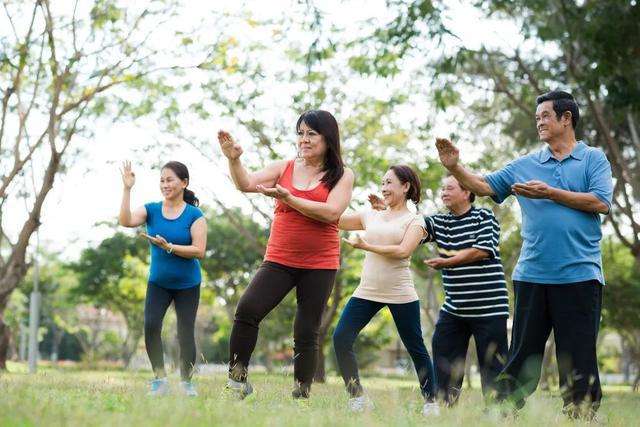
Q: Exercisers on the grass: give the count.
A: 5